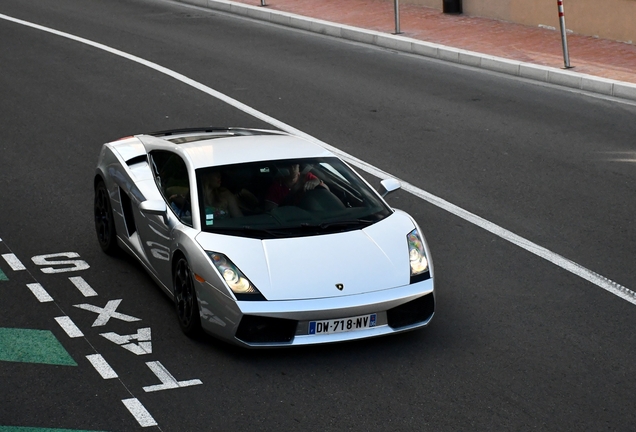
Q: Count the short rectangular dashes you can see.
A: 5